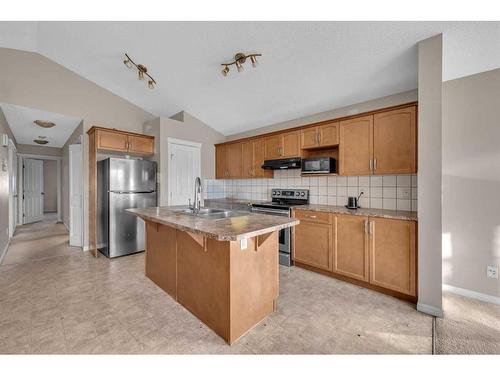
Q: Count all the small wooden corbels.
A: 3